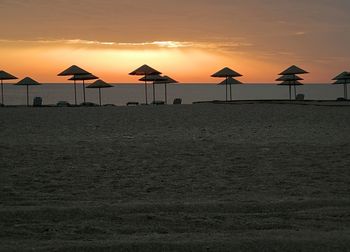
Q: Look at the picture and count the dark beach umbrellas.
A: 15